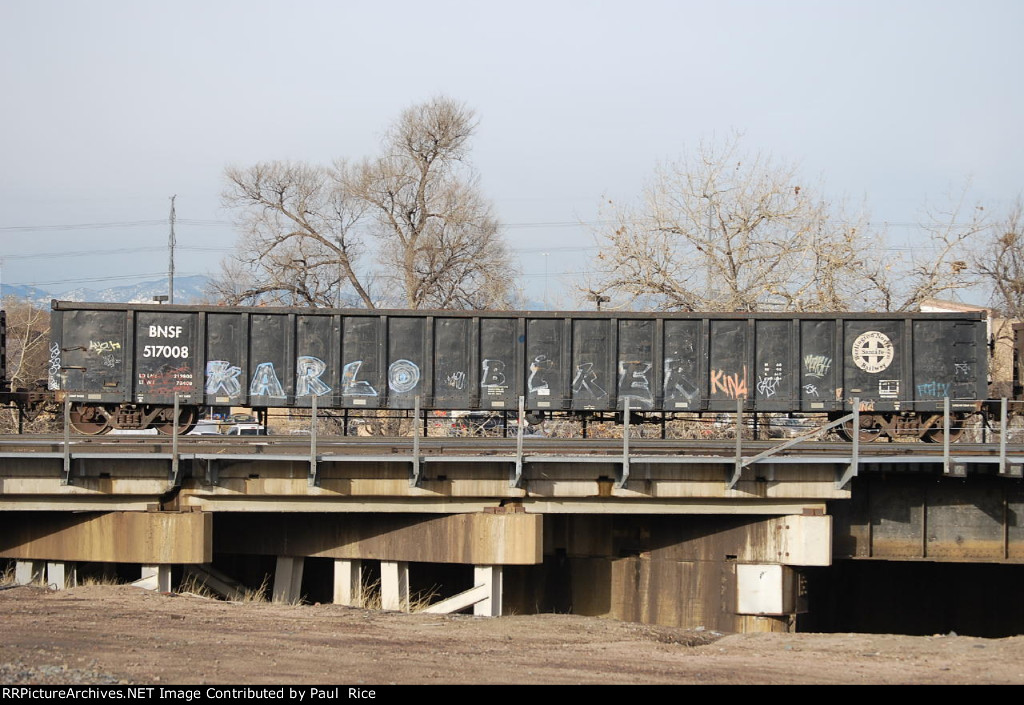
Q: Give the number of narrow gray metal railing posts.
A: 10